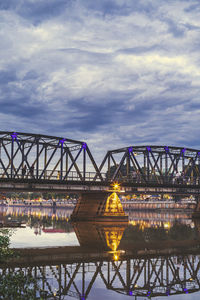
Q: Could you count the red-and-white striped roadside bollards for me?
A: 0